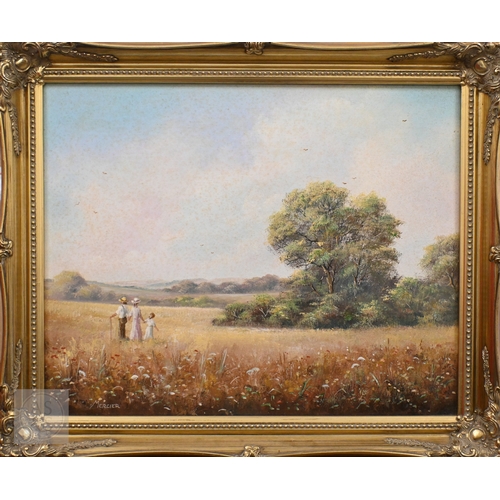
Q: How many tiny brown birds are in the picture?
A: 9